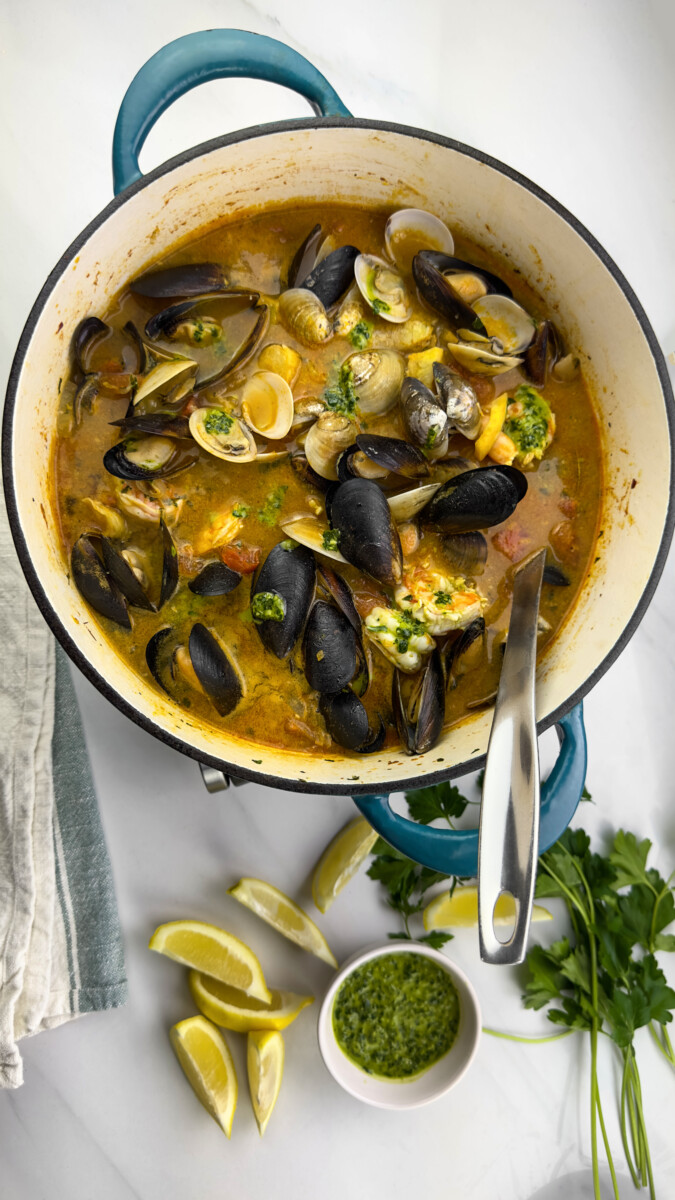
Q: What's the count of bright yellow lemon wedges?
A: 7